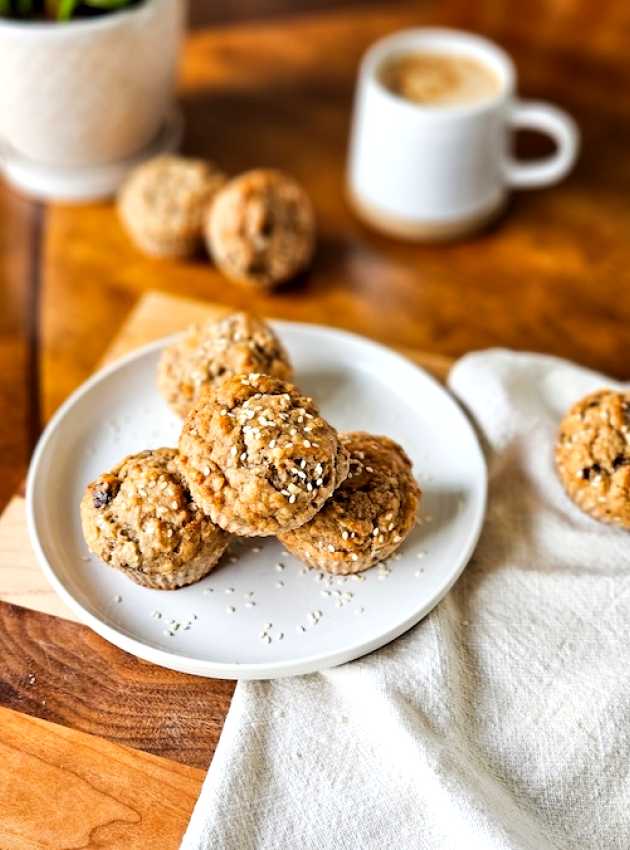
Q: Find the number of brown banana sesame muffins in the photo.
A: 7